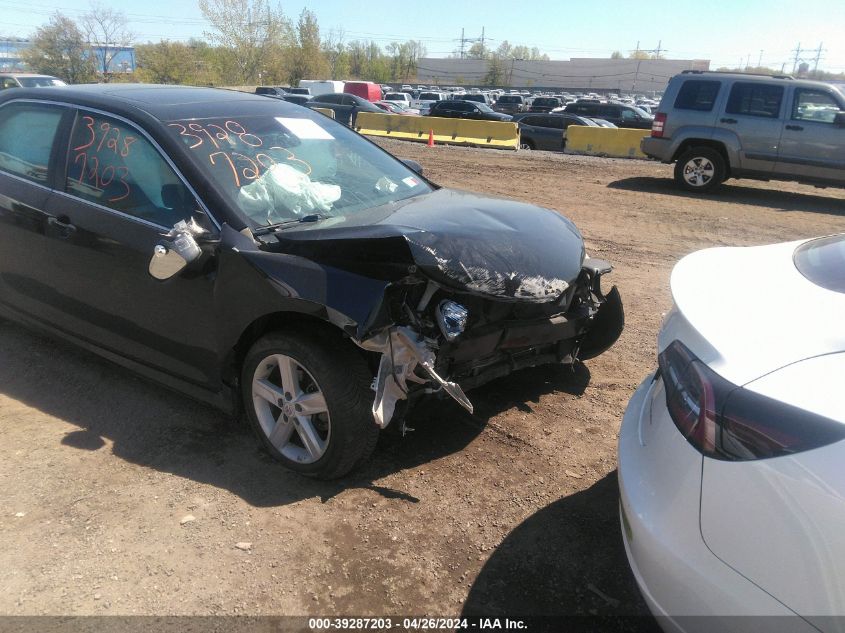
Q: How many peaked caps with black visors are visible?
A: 0